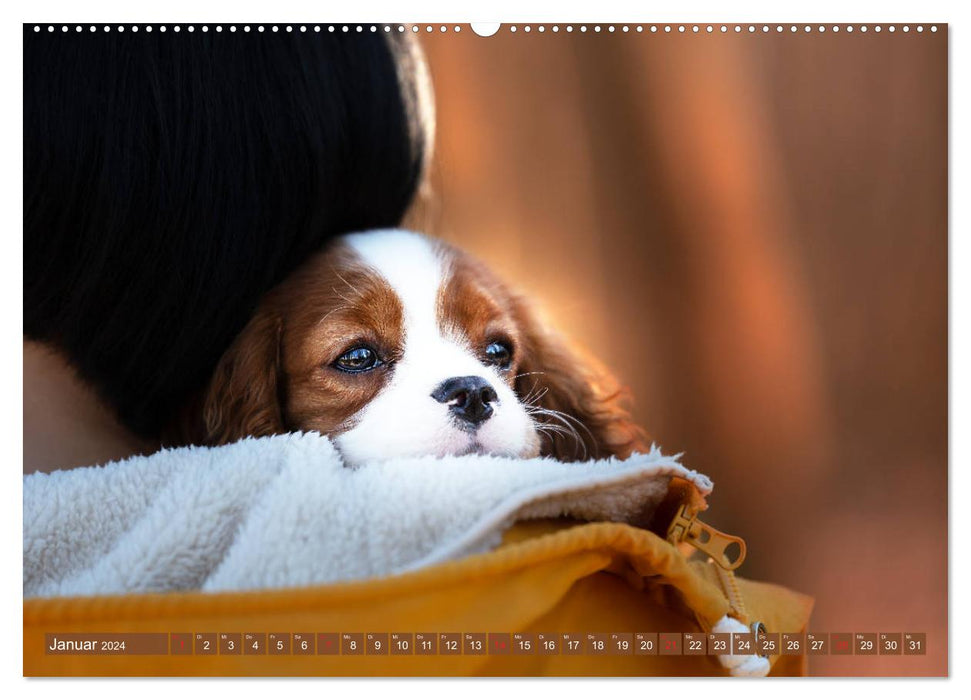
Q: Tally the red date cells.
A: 5